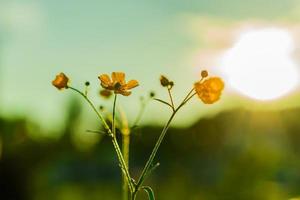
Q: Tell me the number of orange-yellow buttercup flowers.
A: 3